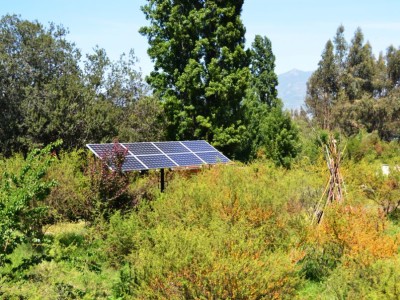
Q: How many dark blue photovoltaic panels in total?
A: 8